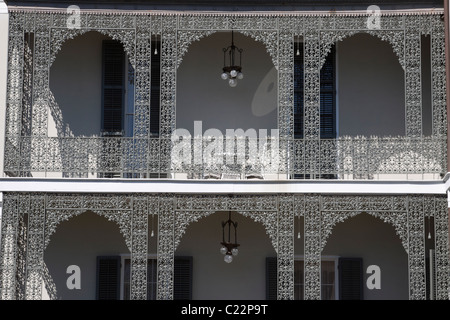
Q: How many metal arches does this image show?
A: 6